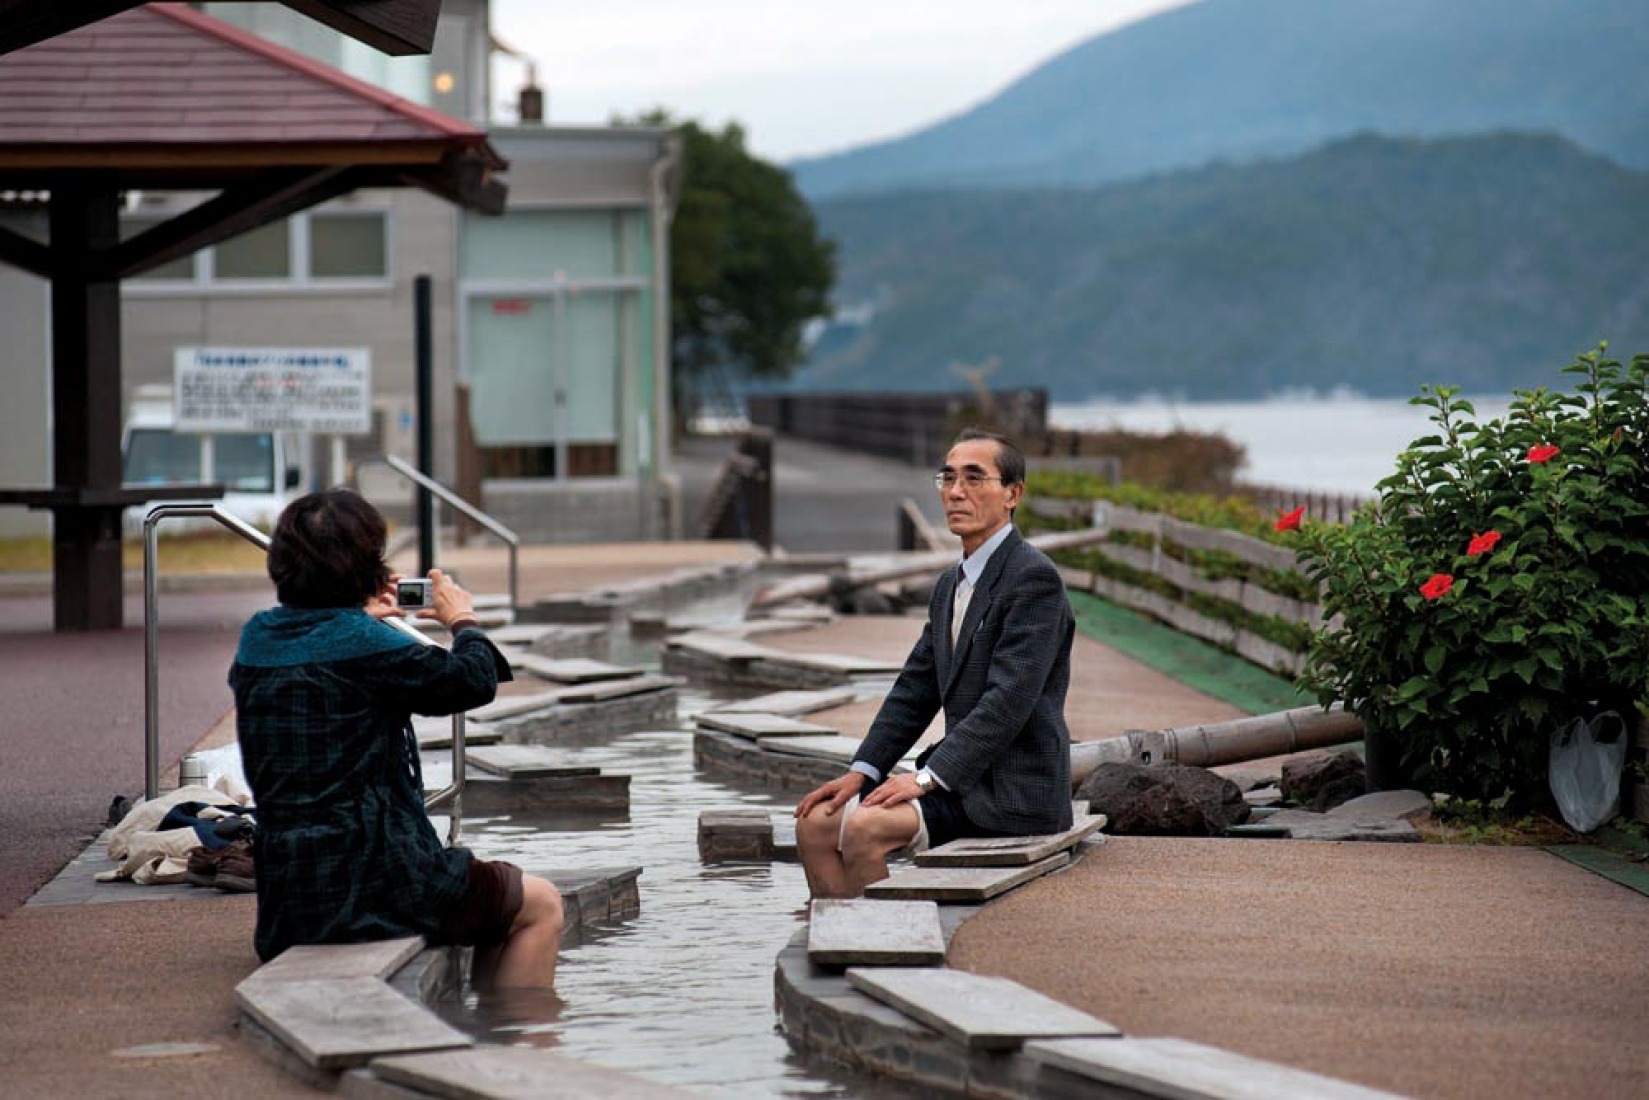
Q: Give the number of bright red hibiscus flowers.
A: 4